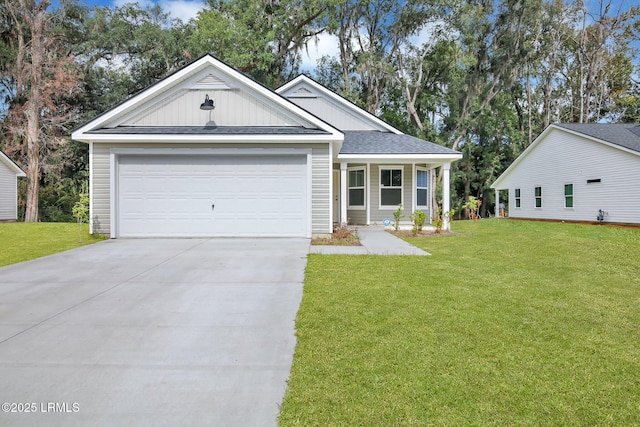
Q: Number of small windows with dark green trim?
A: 3